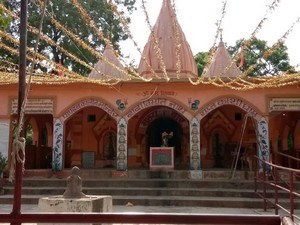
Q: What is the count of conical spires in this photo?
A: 3